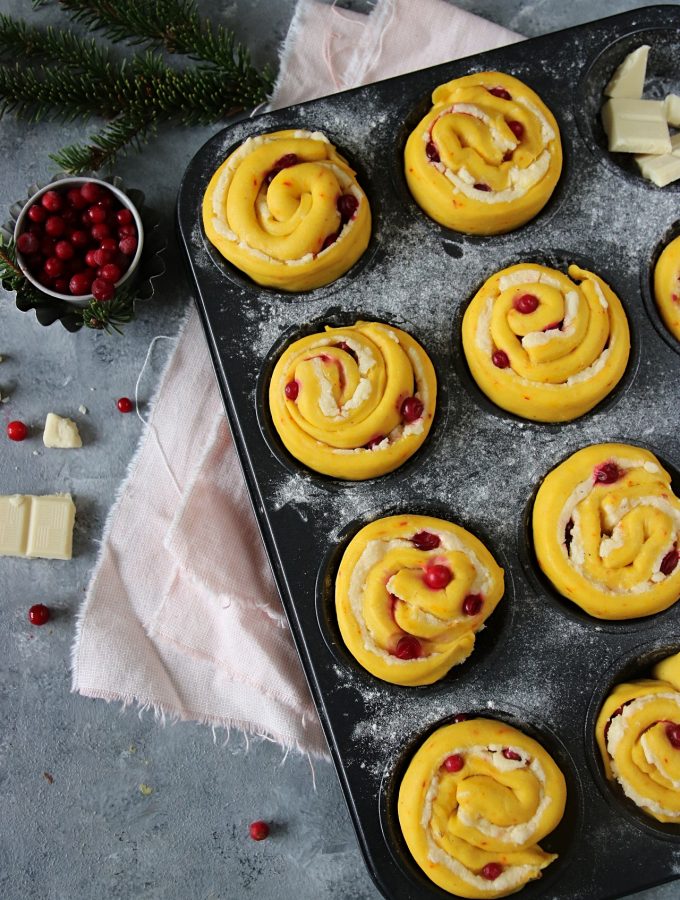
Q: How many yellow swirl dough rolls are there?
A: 9